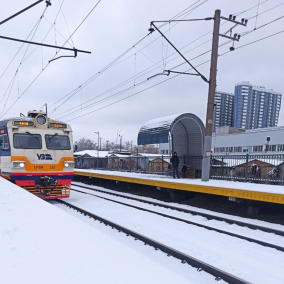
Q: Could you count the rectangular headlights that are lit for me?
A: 2